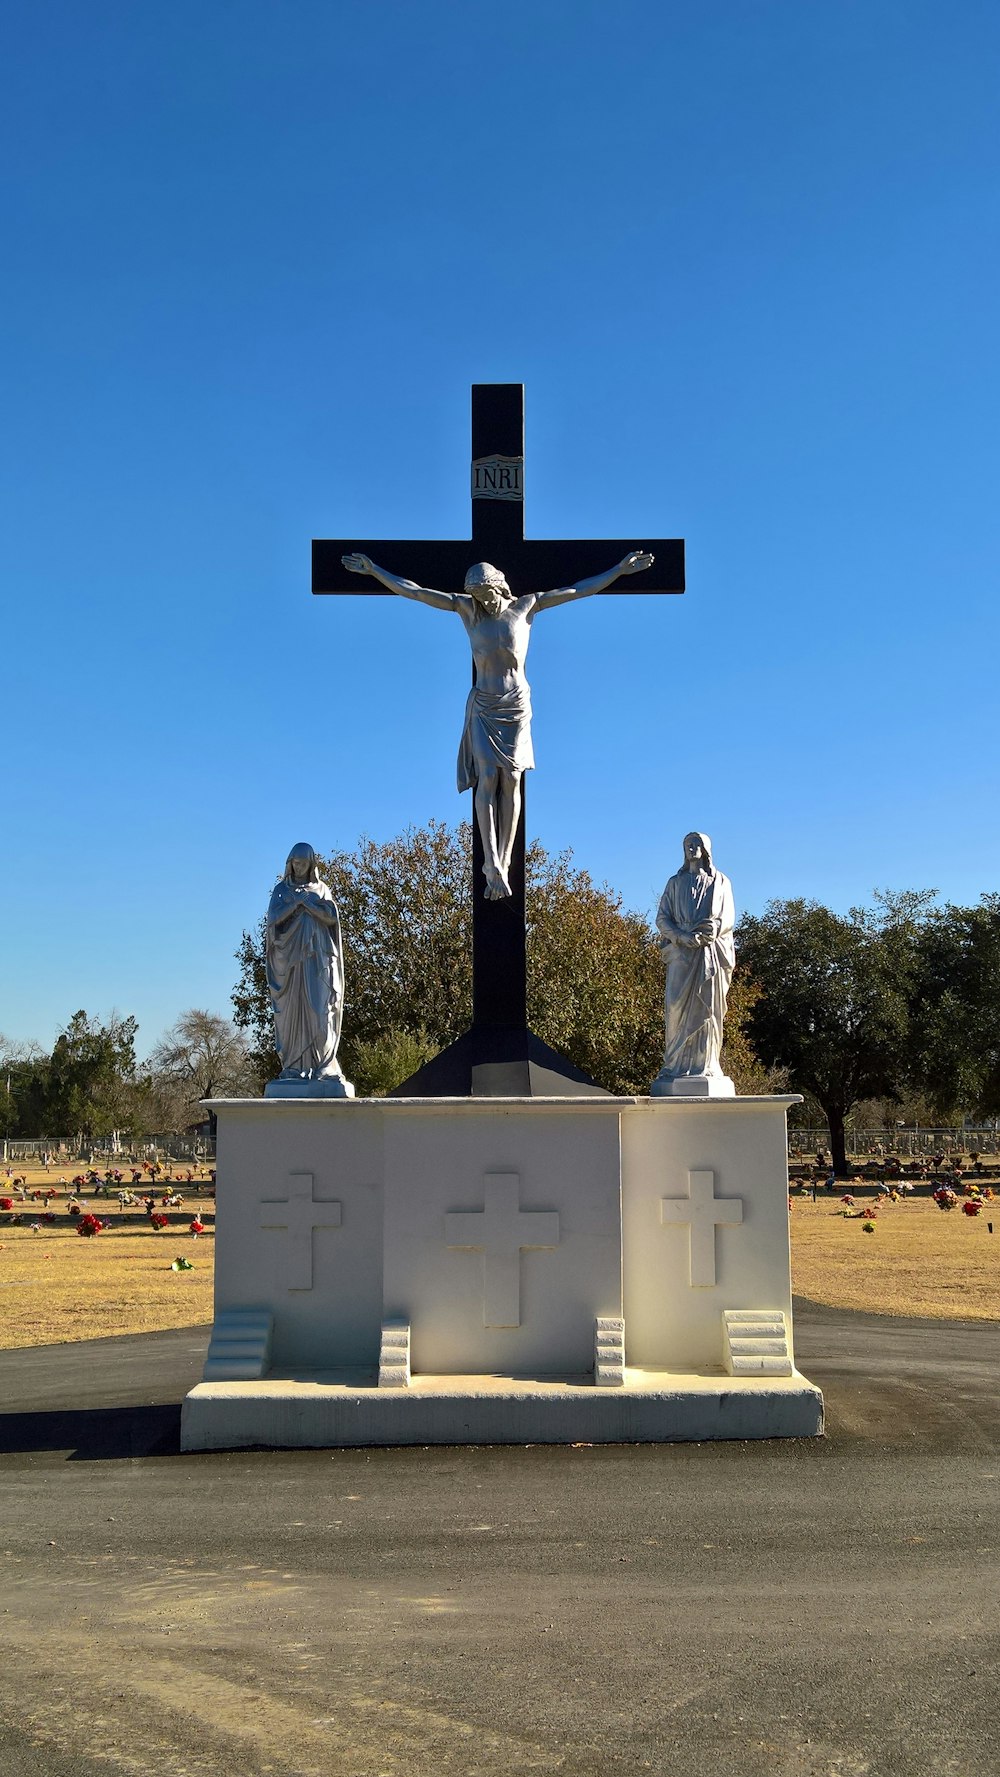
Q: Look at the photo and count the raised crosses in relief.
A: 3